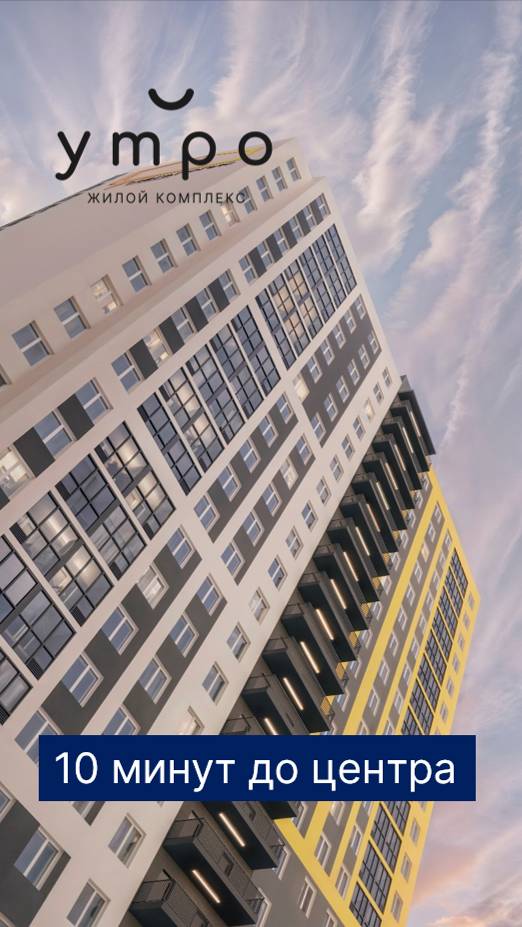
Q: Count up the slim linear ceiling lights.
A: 15